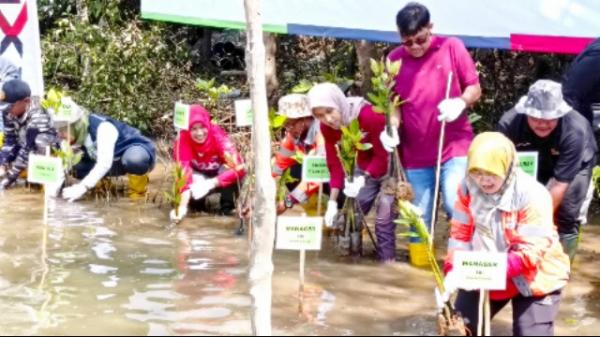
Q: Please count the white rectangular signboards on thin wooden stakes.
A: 8